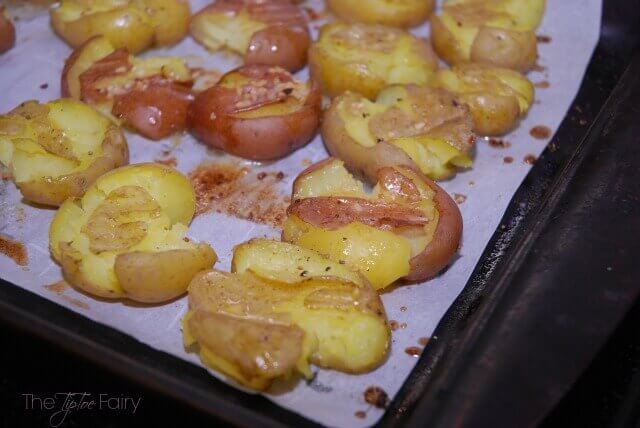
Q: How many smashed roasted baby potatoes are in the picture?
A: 14